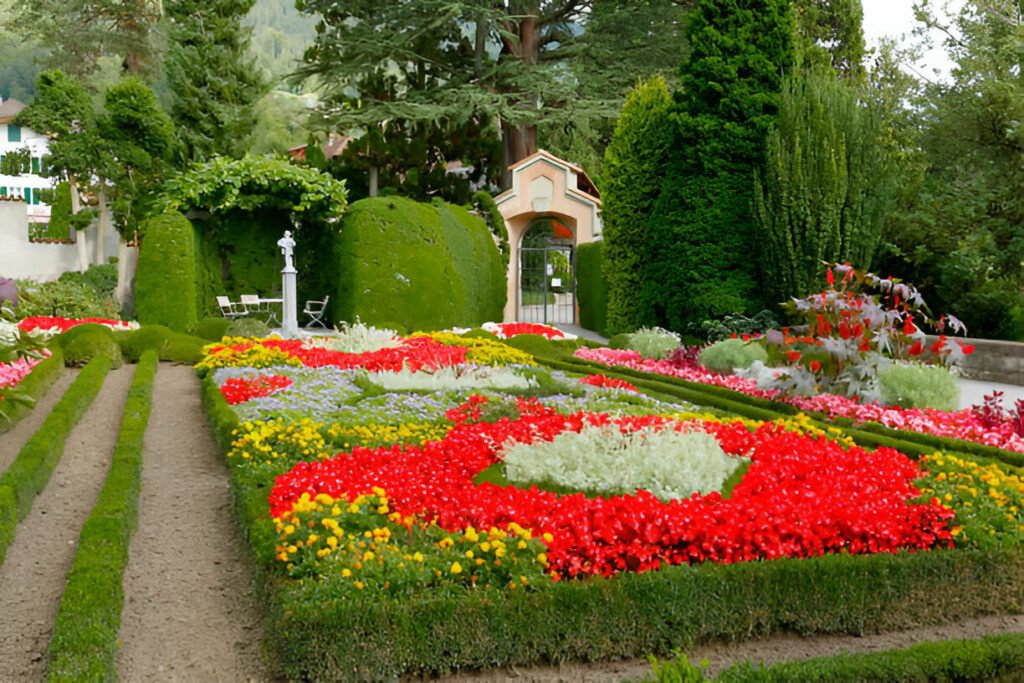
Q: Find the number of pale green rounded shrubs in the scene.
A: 3